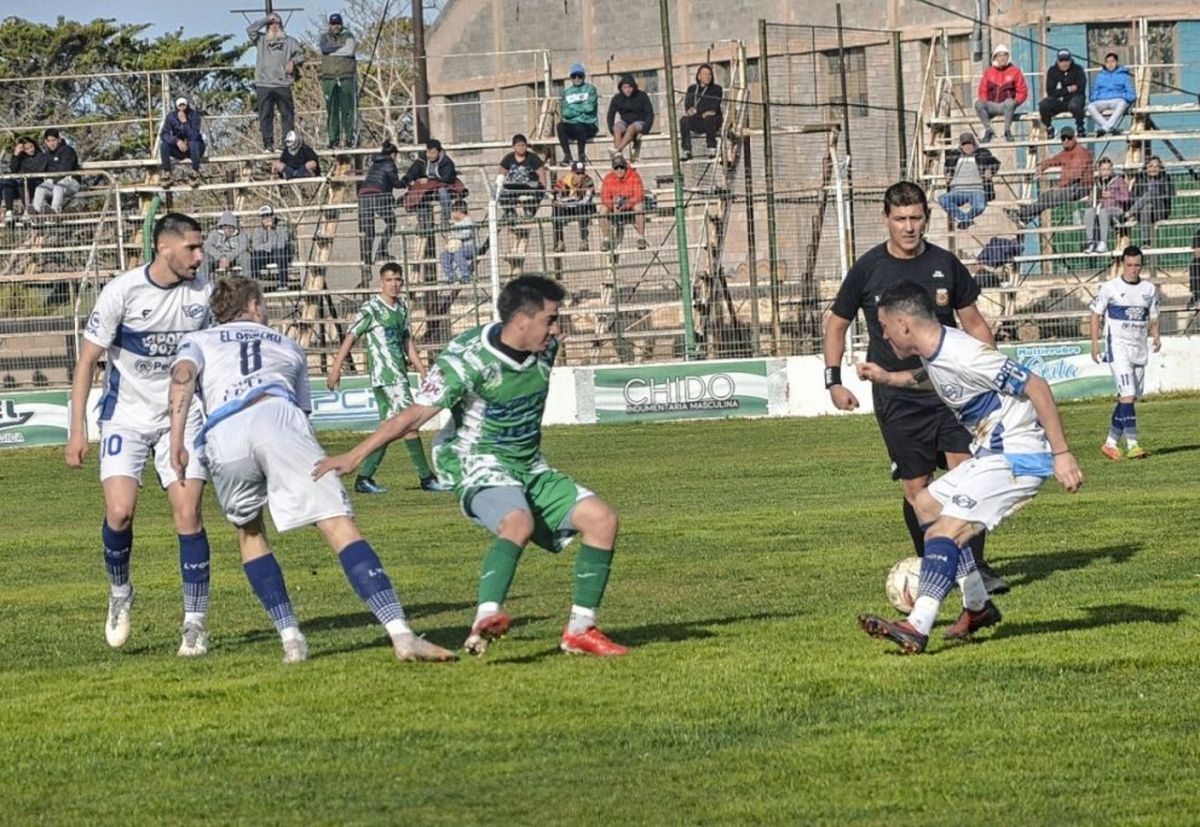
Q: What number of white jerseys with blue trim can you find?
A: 4